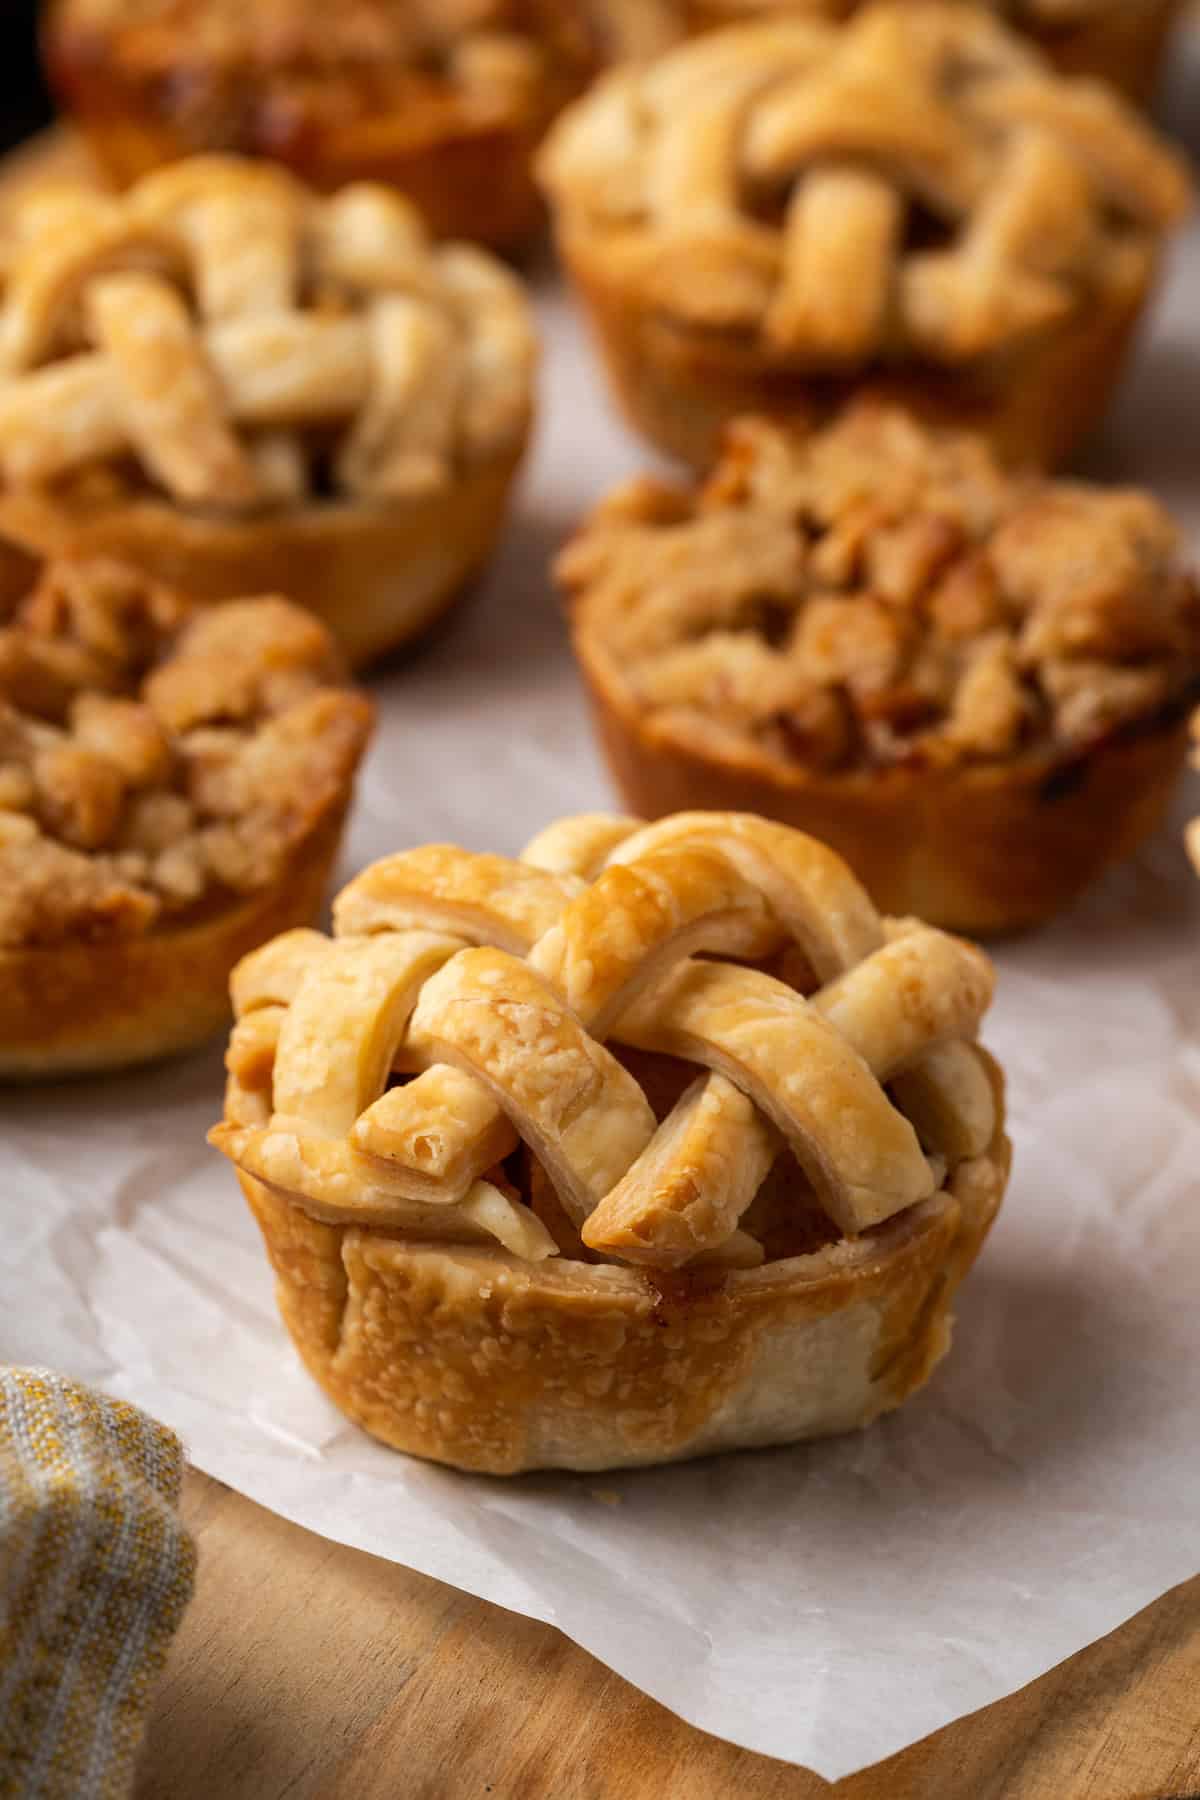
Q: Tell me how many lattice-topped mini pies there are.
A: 3